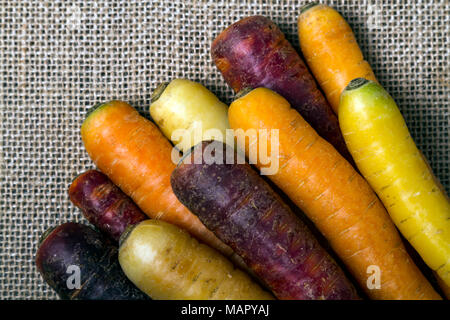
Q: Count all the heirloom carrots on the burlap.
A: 10